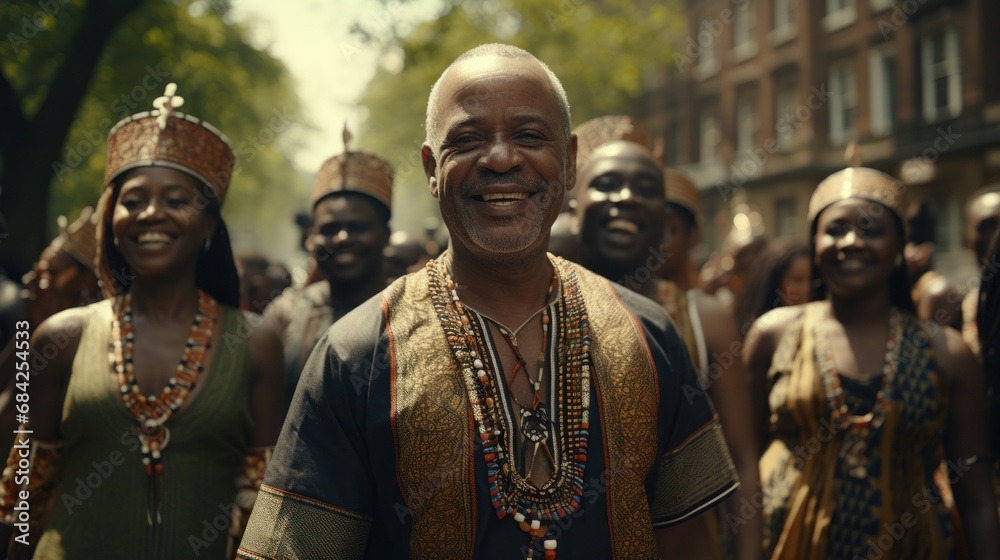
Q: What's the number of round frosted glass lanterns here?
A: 0